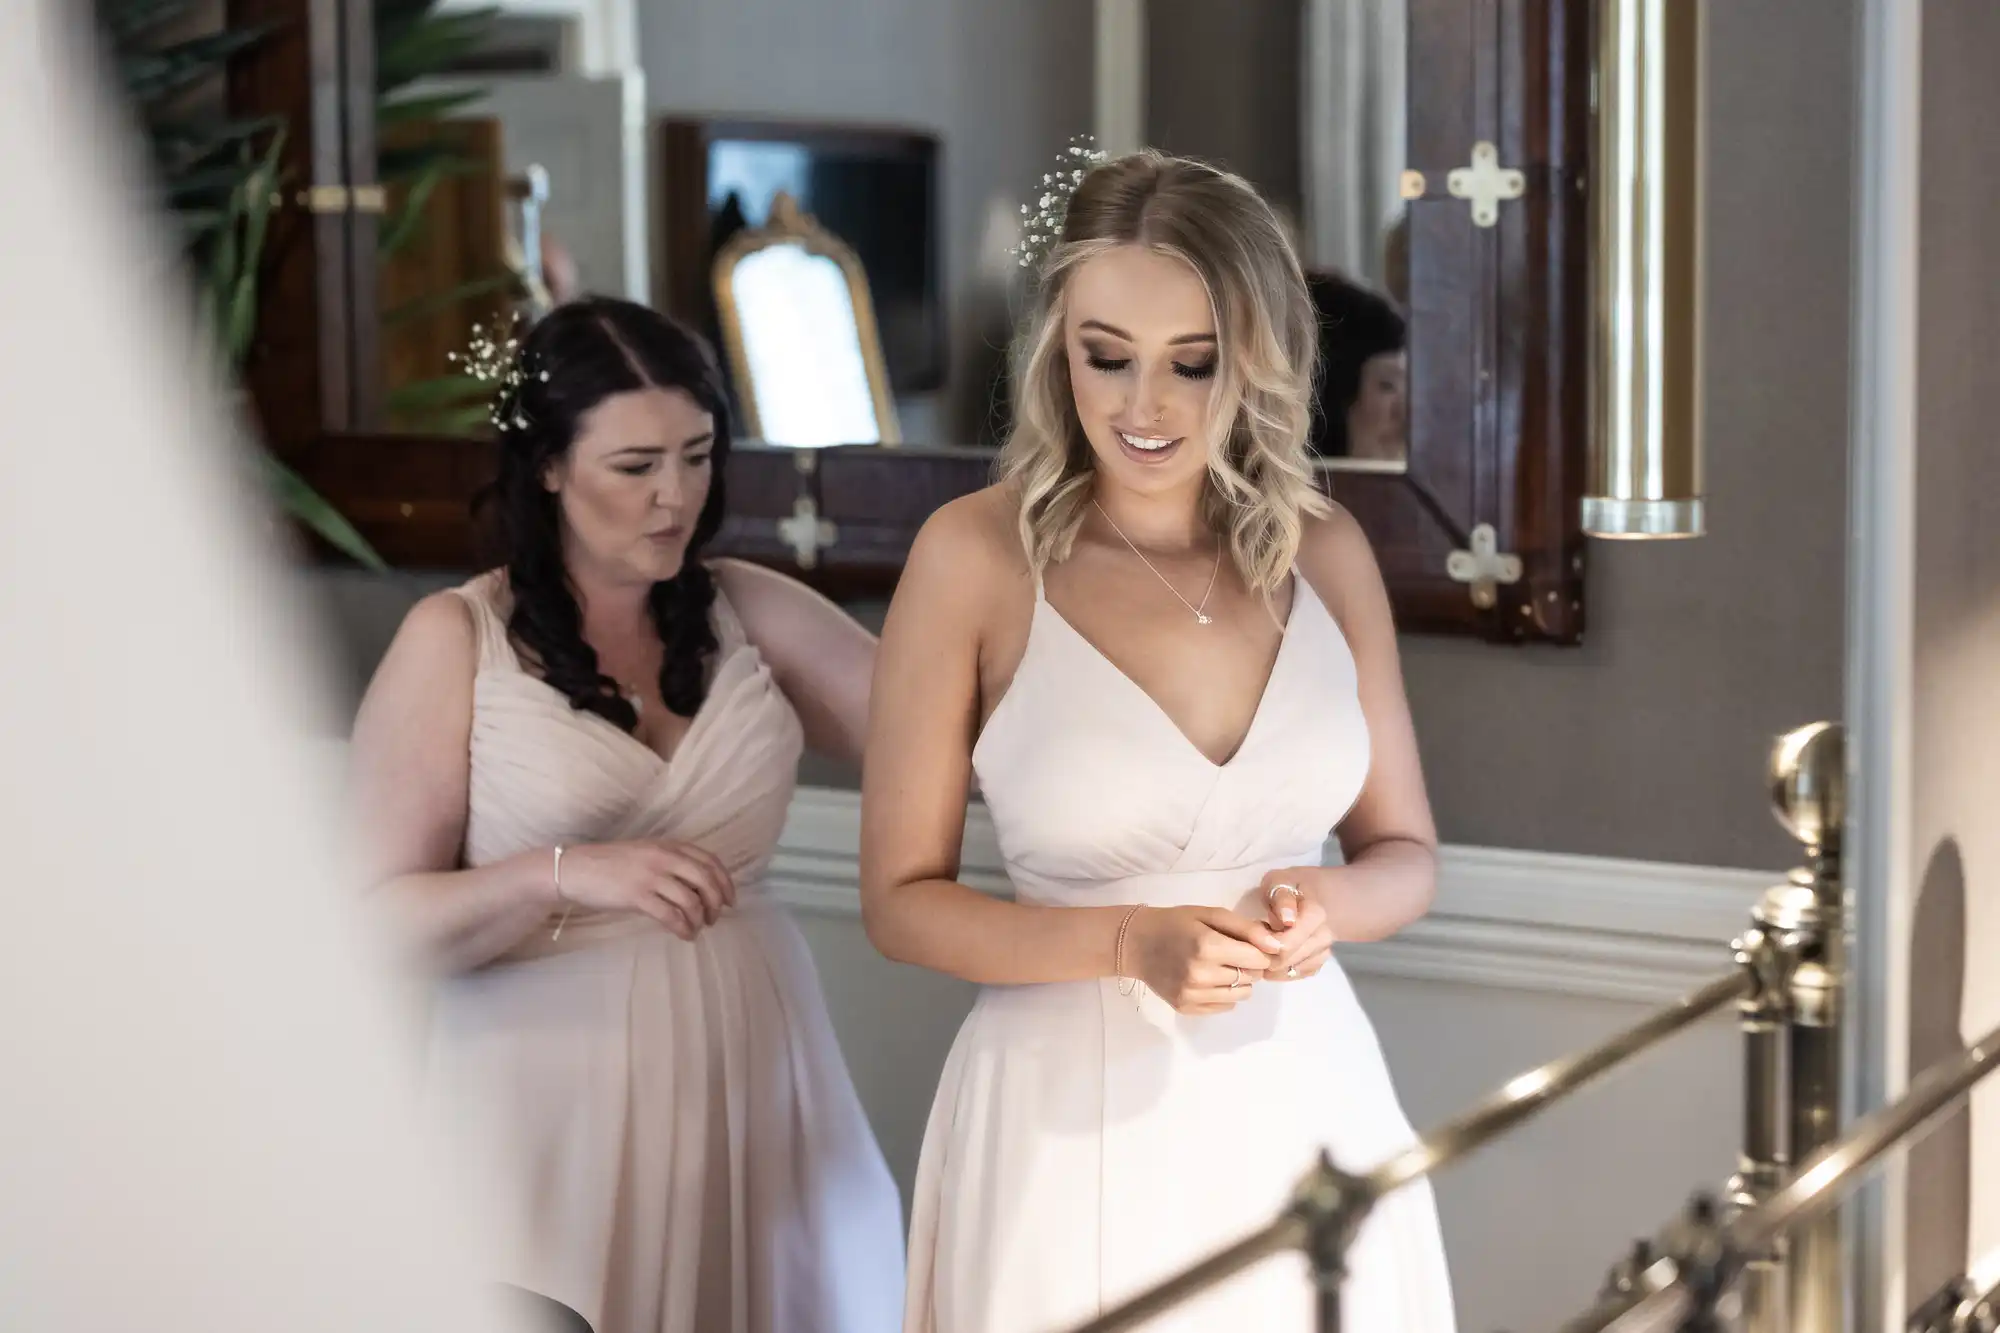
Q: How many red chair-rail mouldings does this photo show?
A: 0